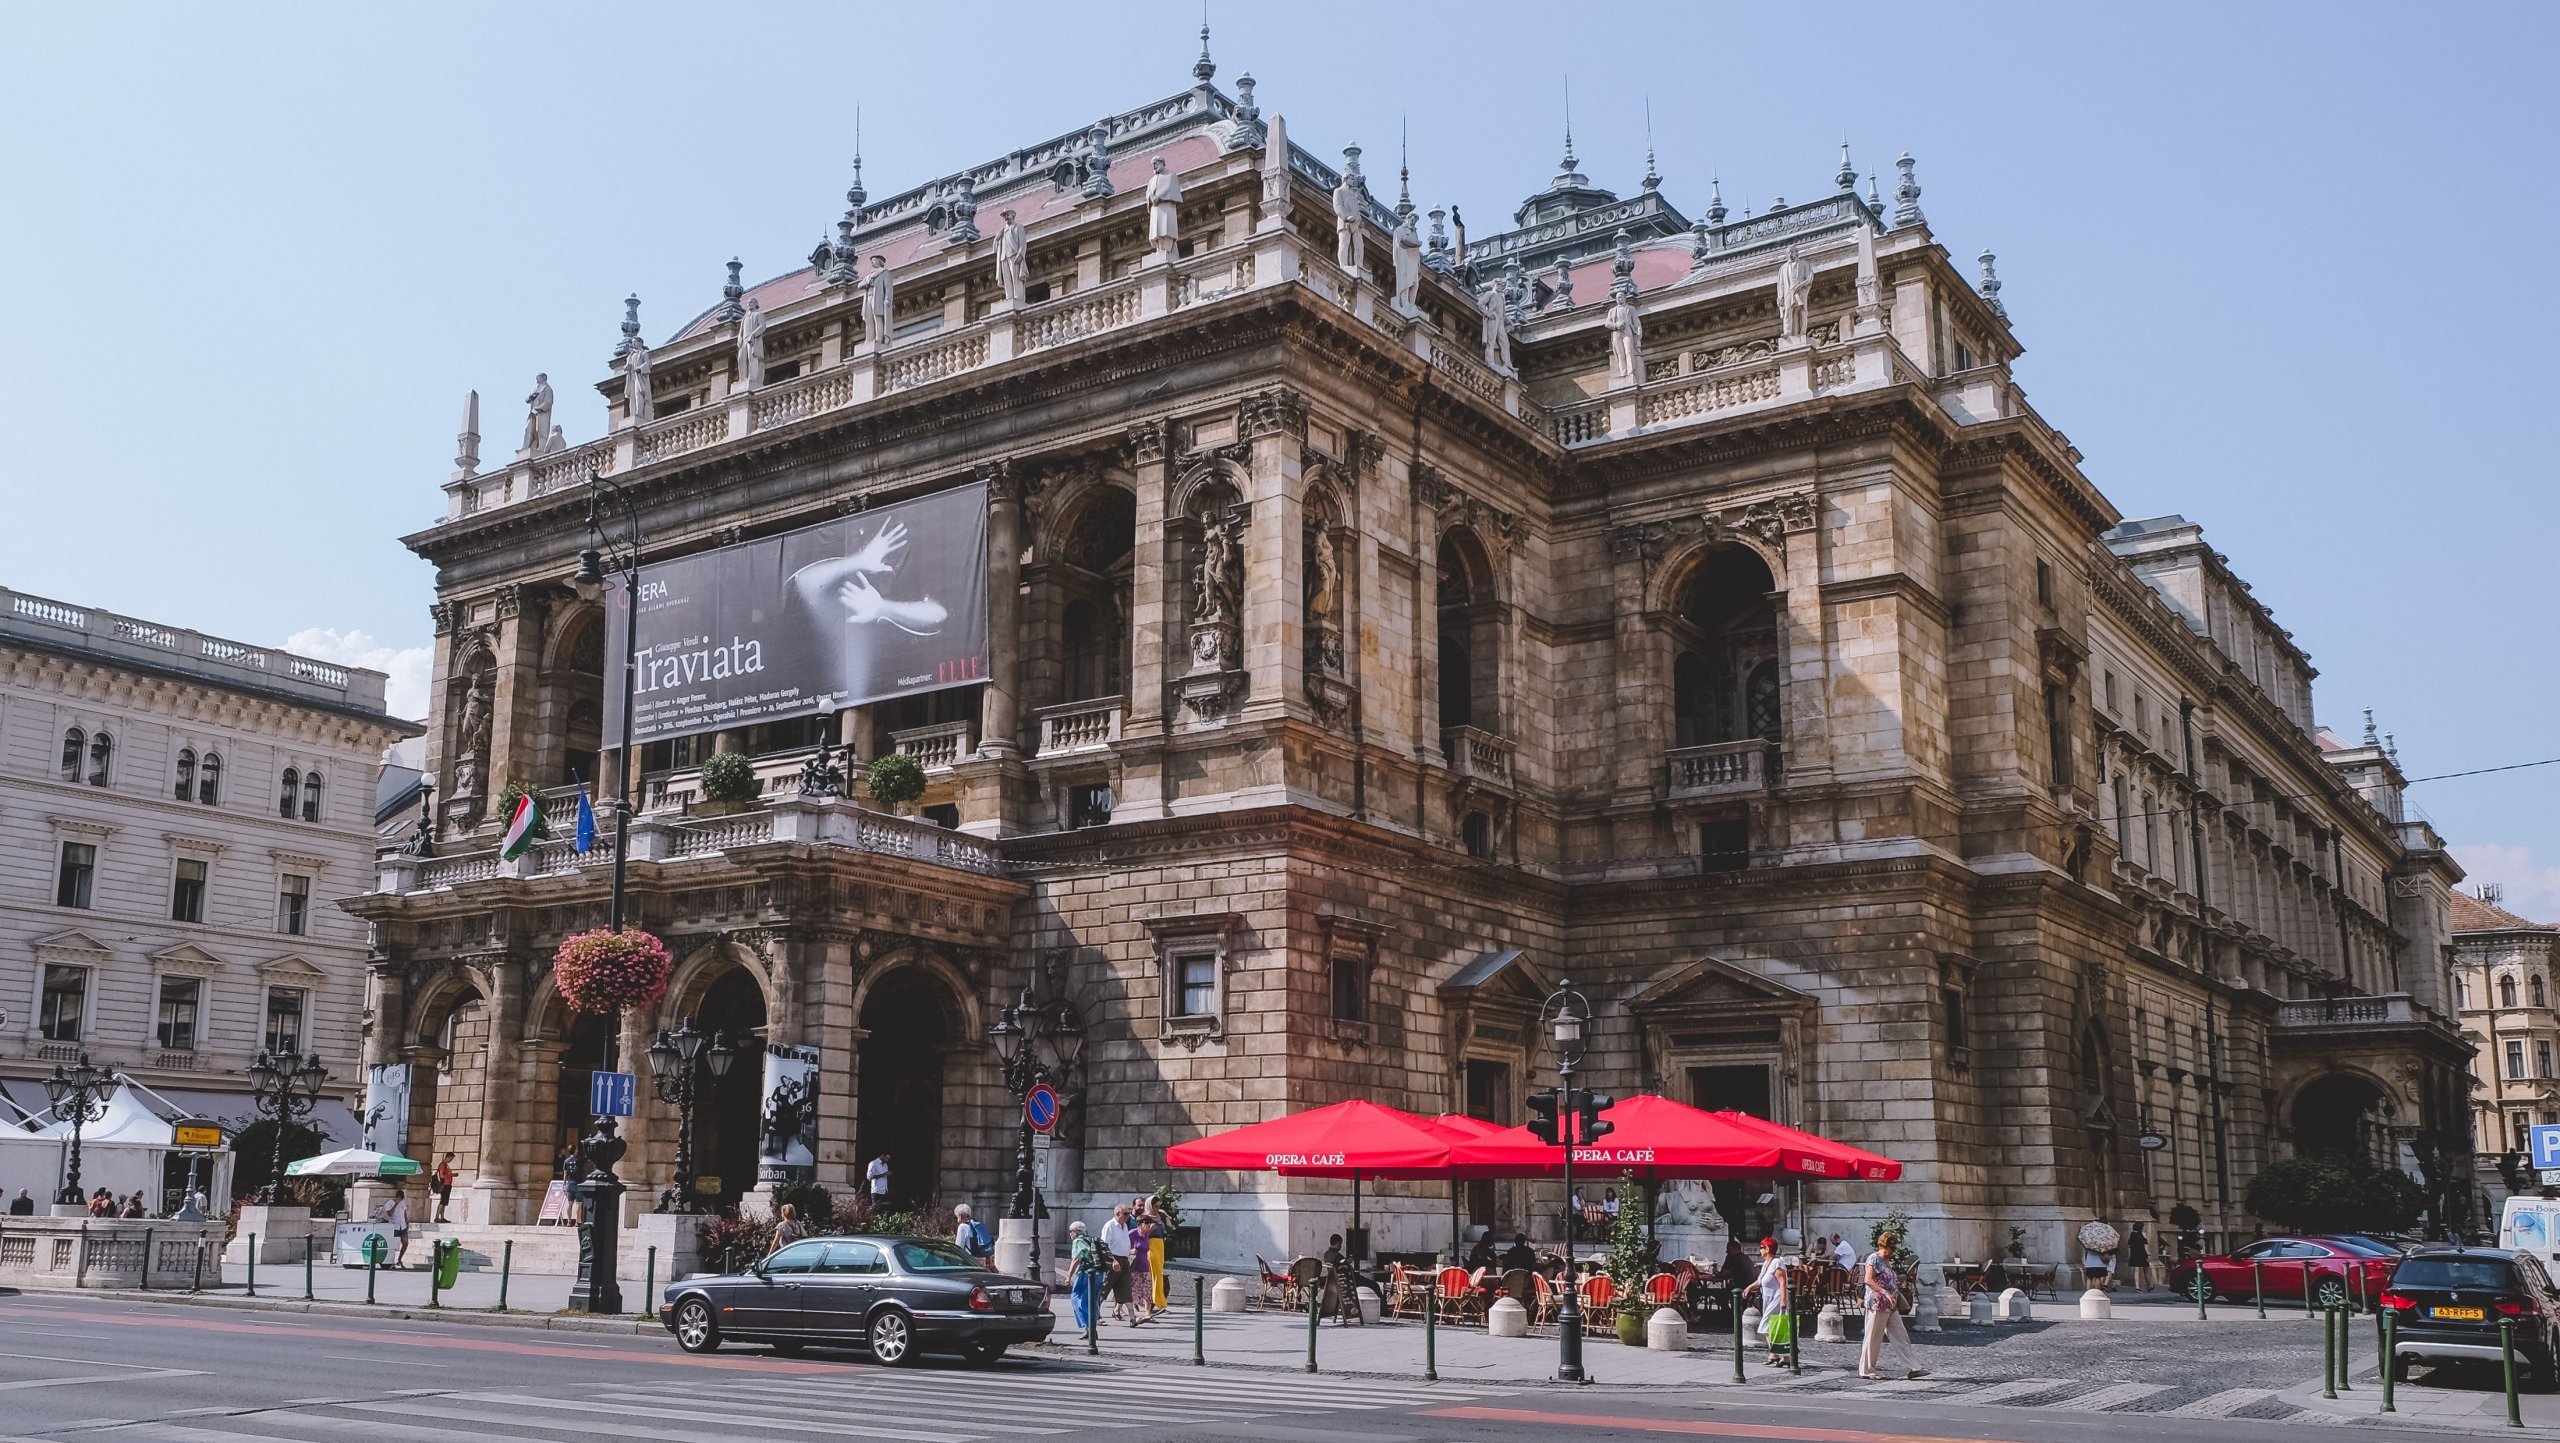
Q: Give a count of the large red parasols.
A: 4